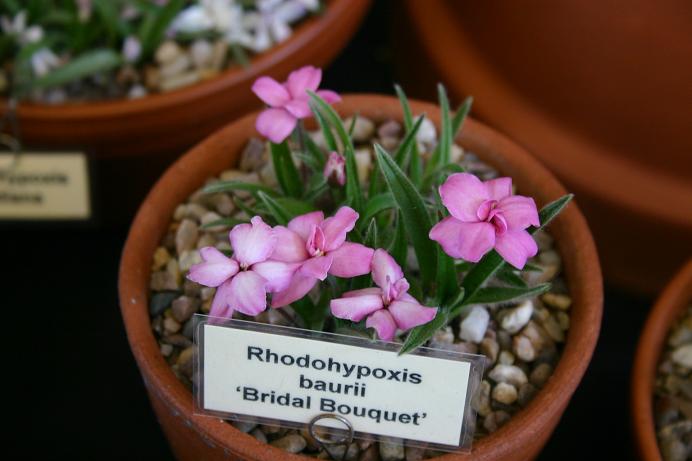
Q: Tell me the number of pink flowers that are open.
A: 5